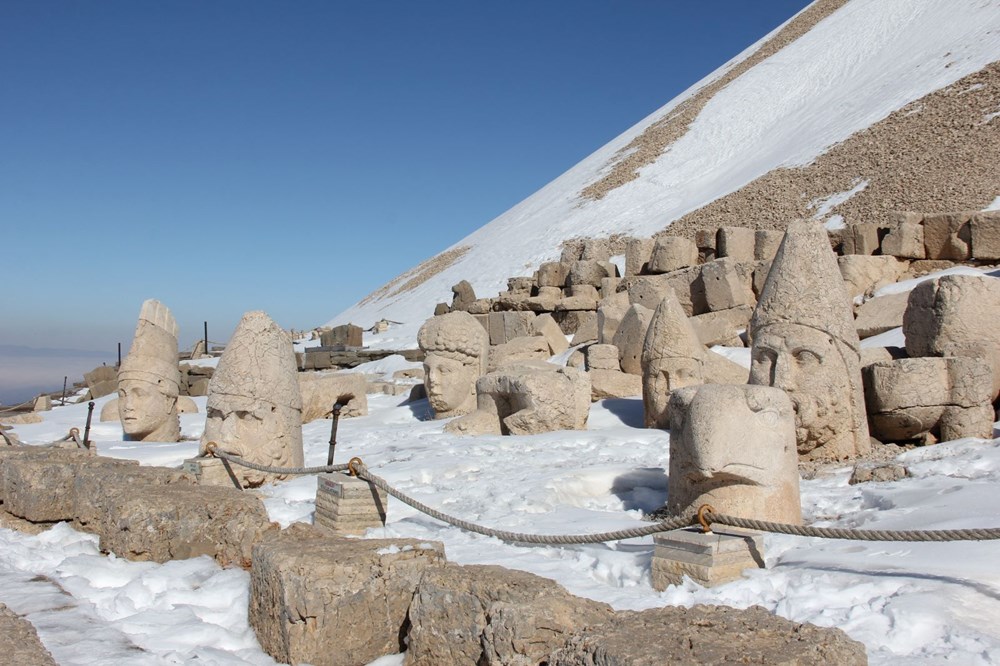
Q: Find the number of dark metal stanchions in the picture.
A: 5